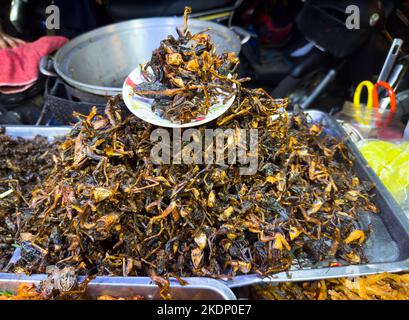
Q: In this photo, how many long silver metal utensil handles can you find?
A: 2